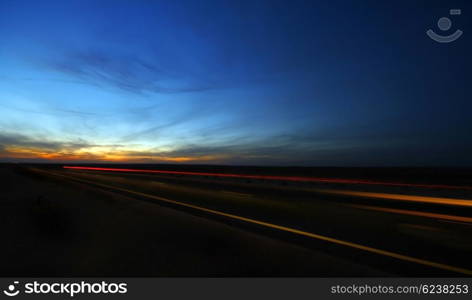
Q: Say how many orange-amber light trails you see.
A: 2